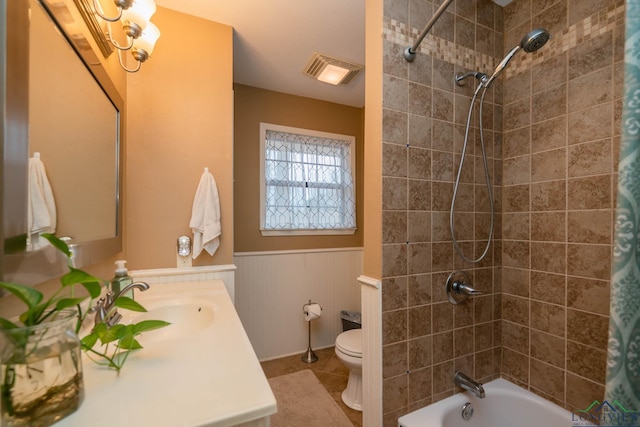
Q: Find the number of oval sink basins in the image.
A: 1